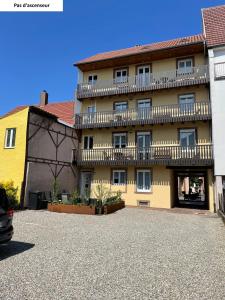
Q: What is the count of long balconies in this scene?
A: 3